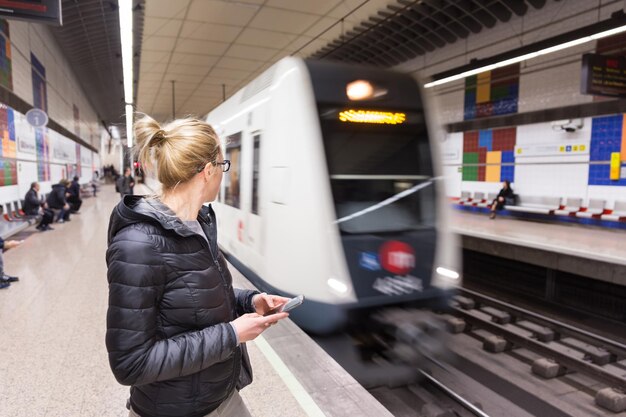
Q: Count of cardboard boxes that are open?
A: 0